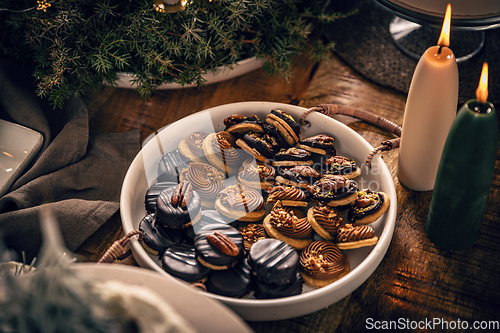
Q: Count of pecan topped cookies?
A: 2